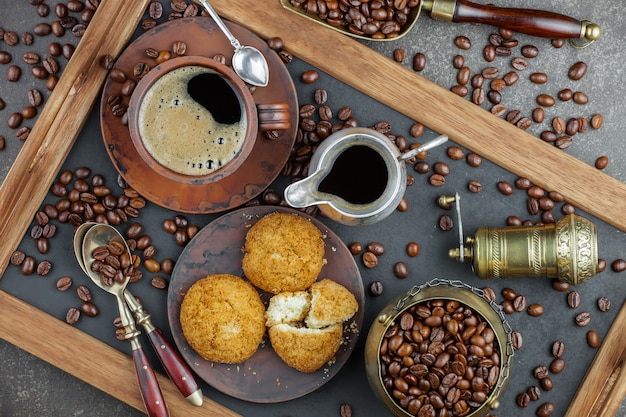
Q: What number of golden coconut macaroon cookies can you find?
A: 3